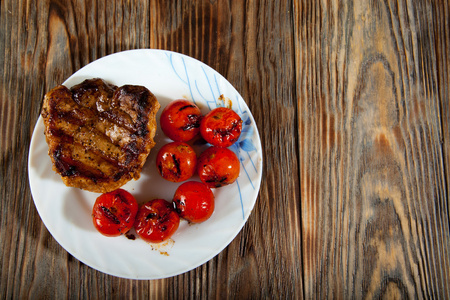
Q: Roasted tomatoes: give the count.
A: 7